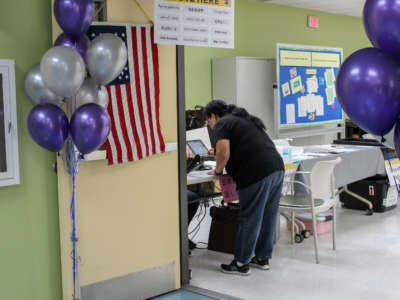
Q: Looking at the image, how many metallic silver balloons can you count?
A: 4